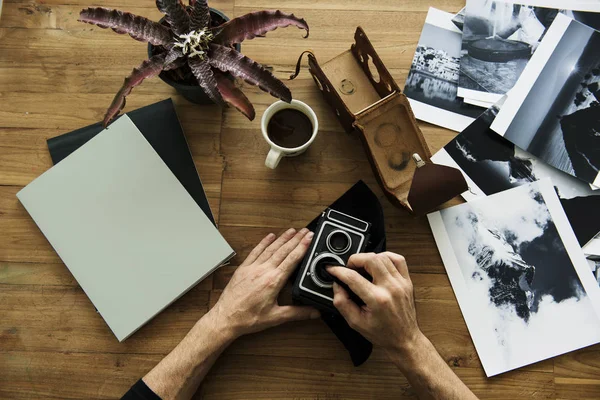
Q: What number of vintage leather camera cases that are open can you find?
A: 1